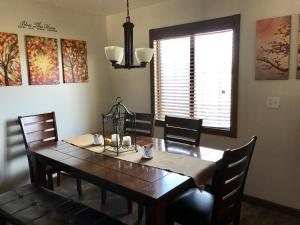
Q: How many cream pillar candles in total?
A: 2